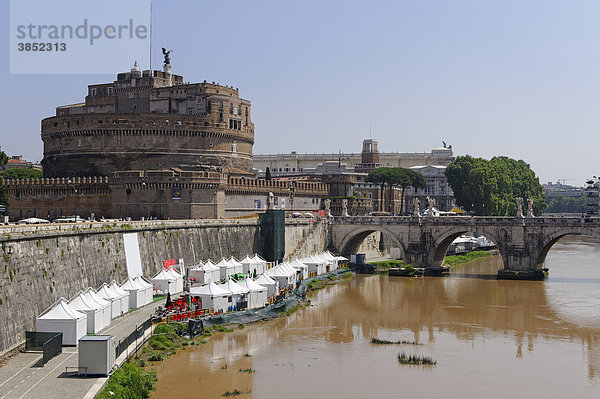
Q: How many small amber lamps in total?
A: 0